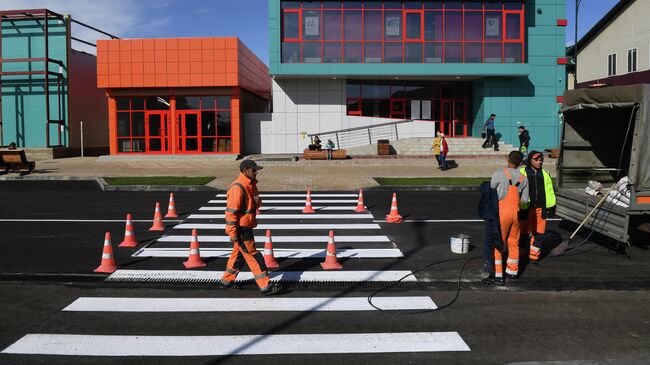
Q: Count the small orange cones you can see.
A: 10